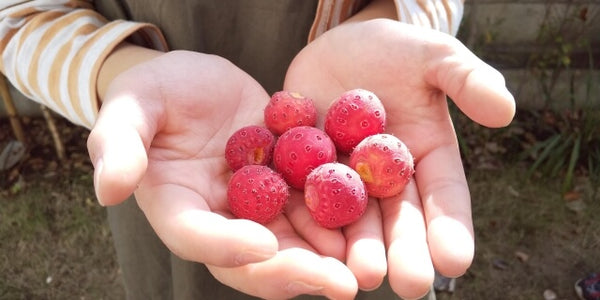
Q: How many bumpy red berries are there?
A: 7